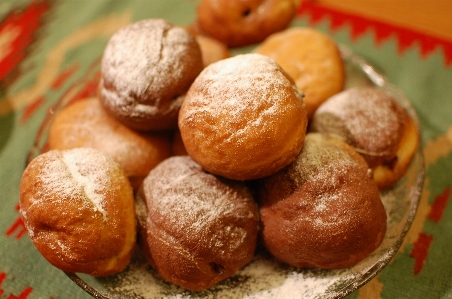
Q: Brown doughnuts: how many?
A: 4